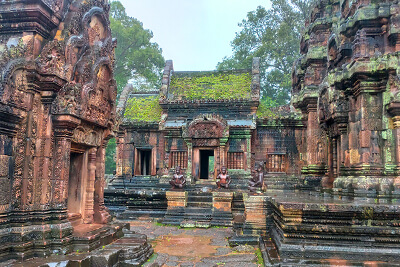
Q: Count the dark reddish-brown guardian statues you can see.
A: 3